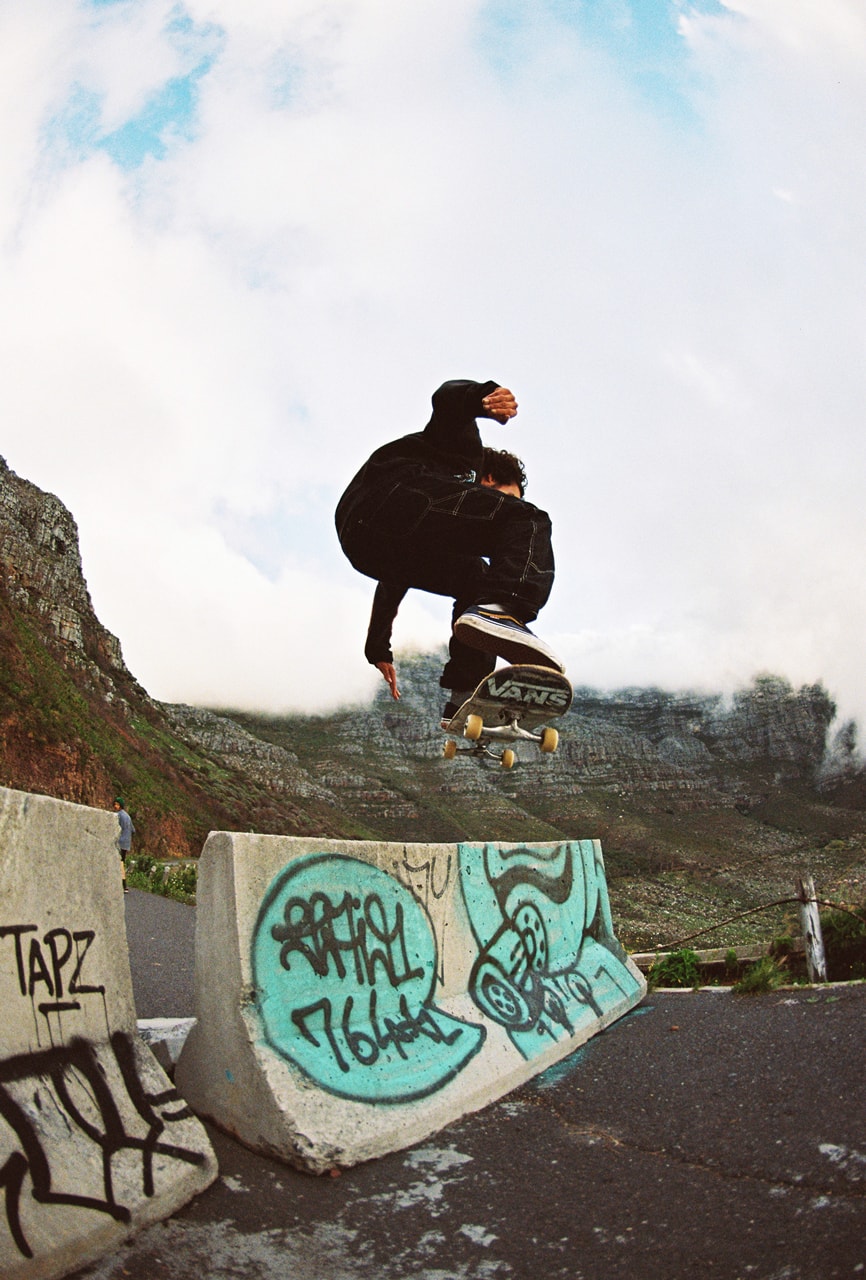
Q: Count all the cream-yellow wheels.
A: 4